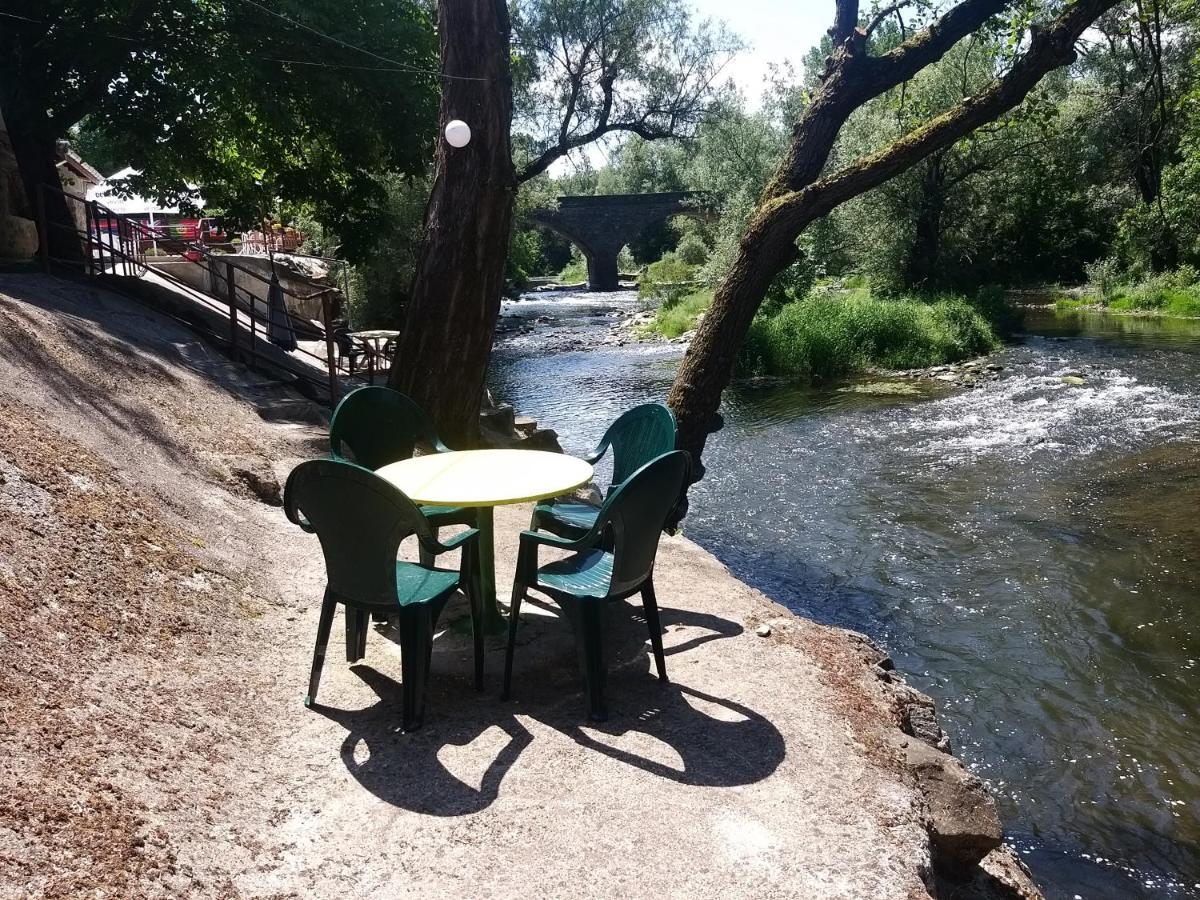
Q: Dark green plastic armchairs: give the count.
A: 4